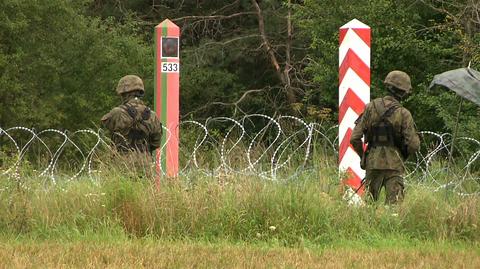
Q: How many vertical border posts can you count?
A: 2